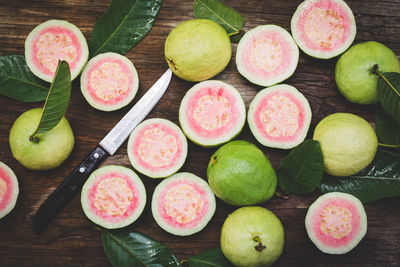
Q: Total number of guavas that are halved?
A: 11